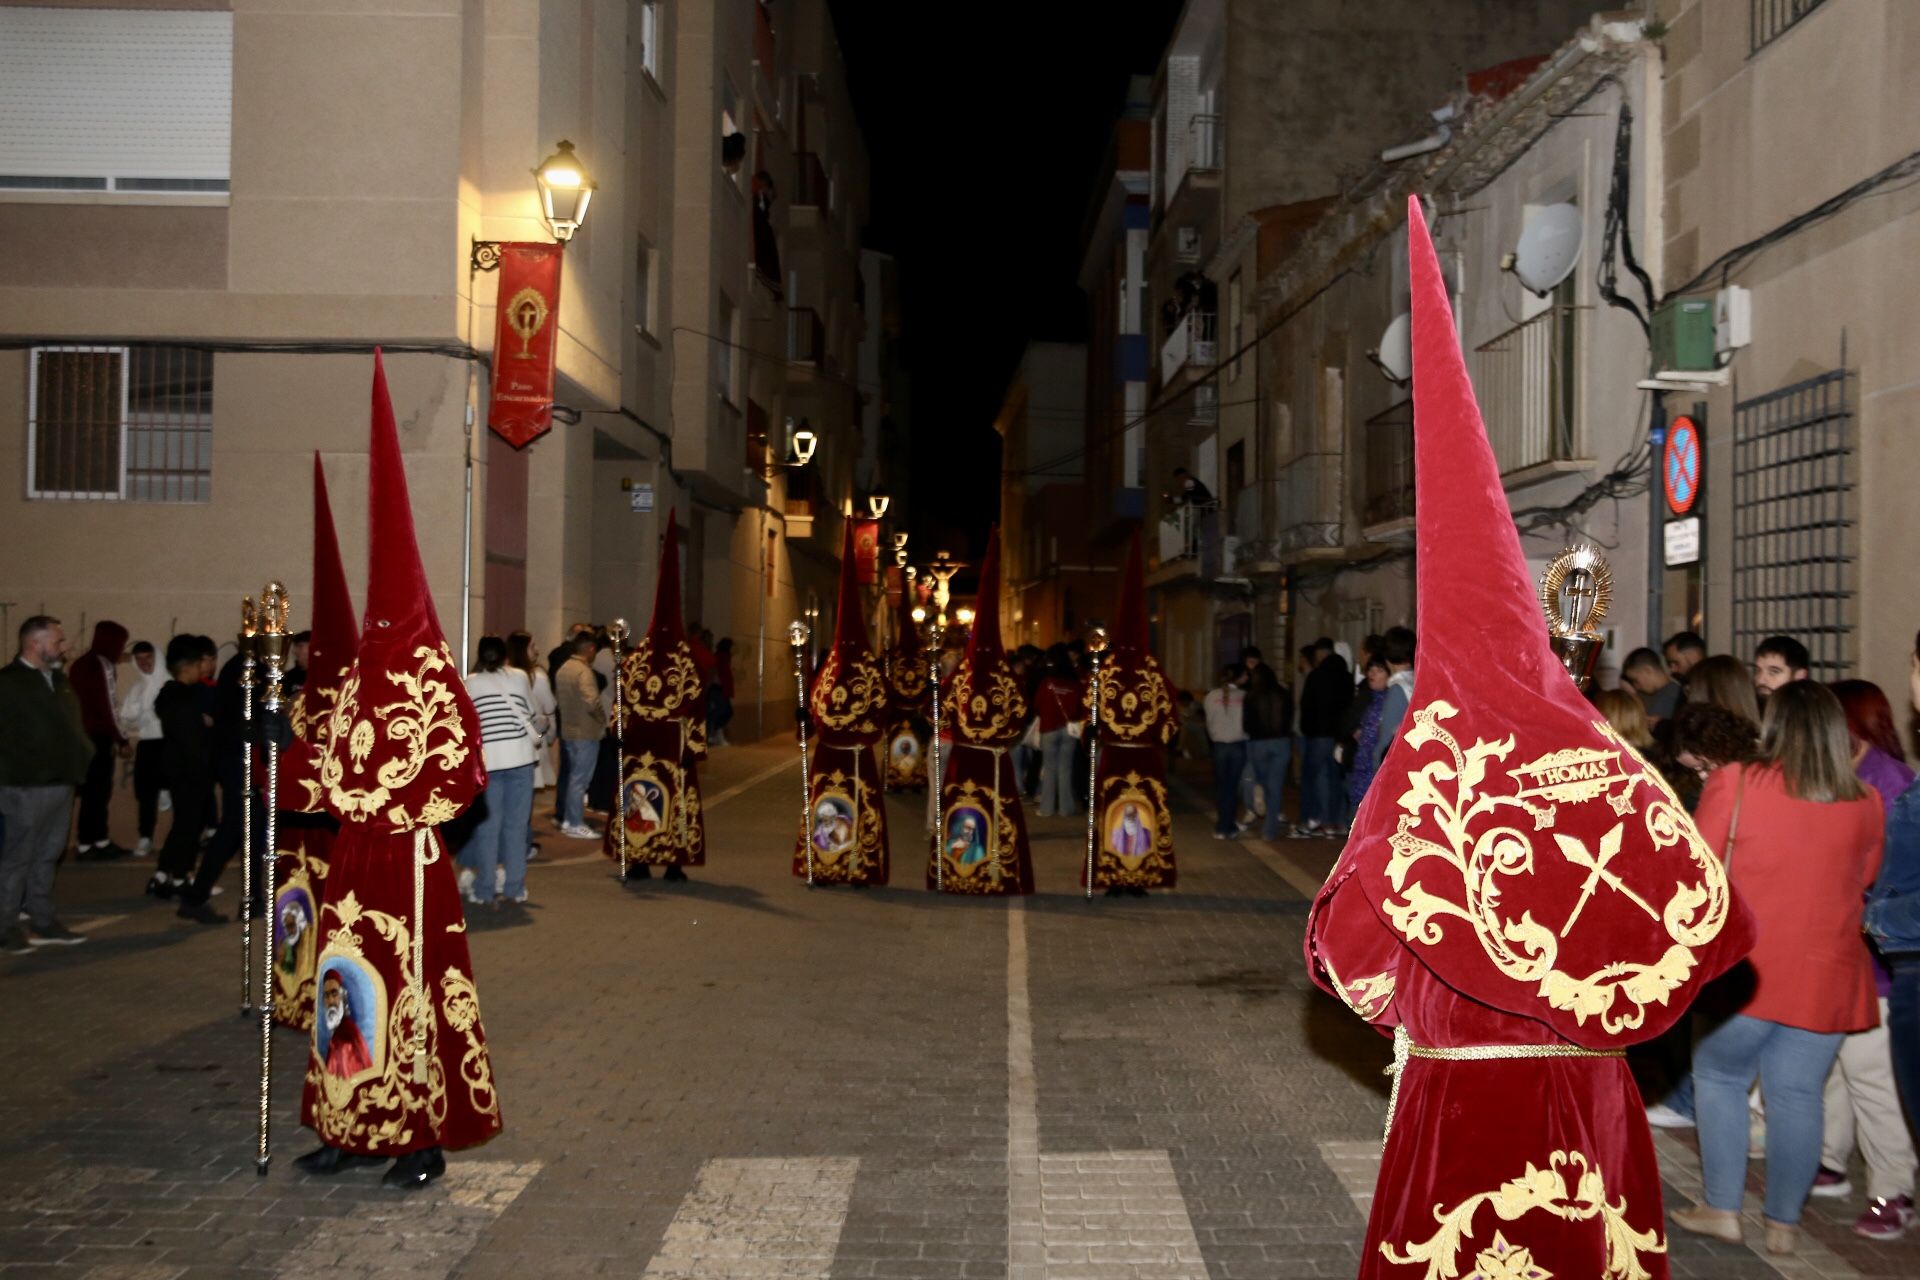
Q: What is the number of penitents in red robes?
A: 8